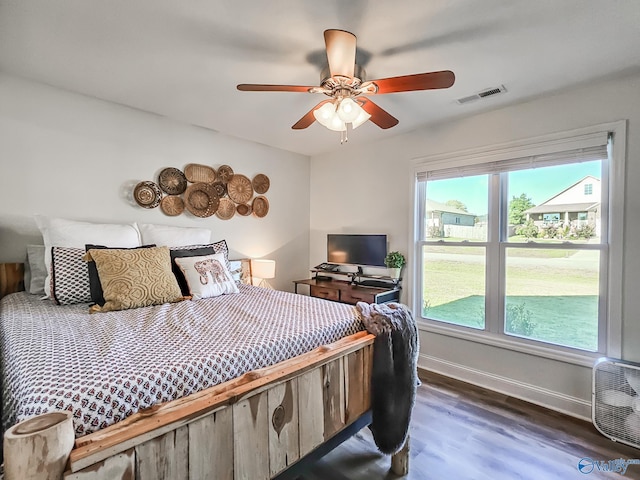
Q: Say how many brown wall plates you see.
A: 12